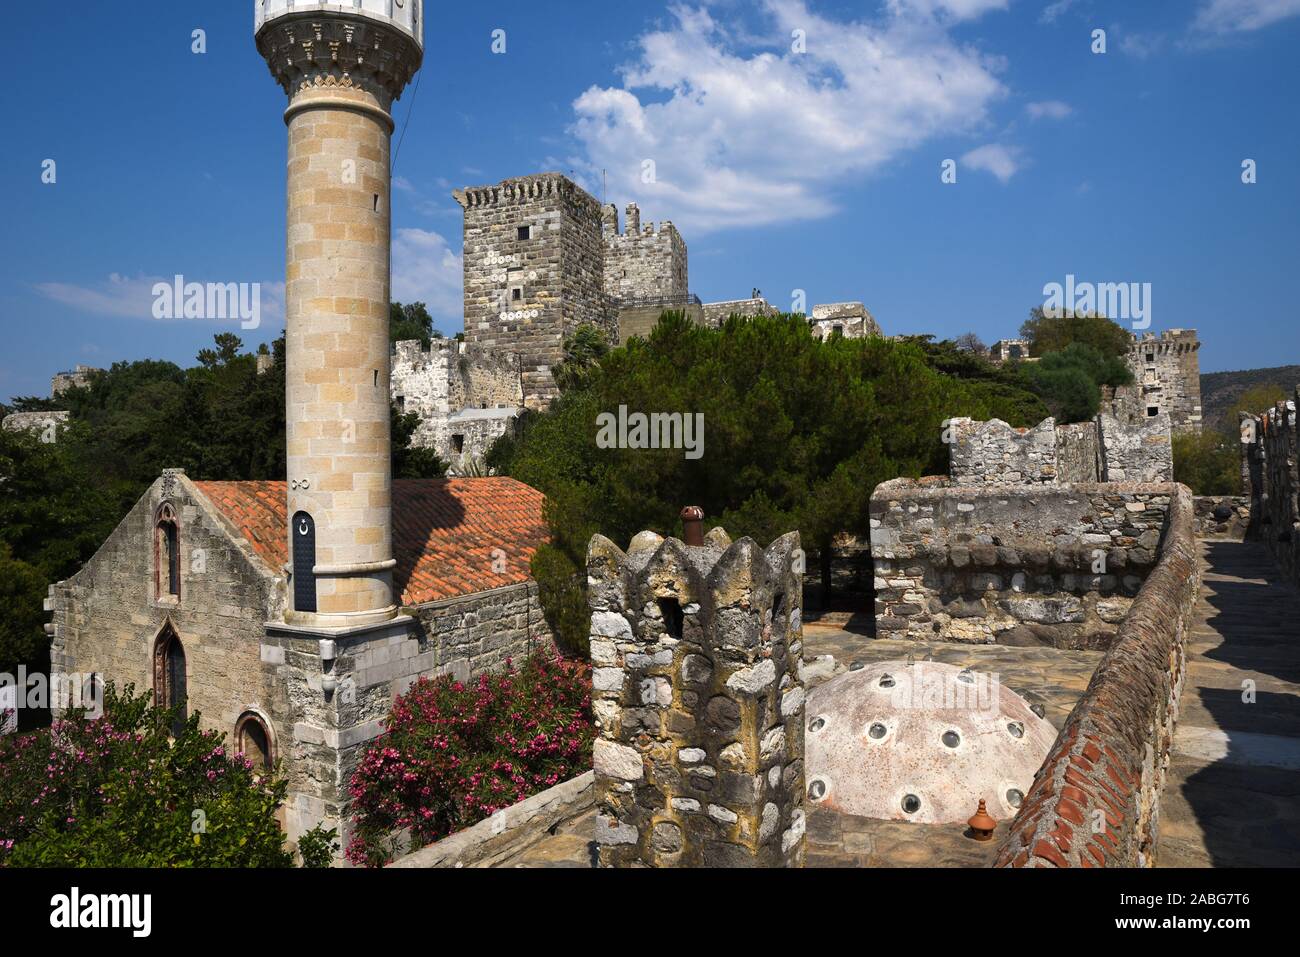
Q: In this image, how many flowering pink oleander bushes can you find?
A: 2